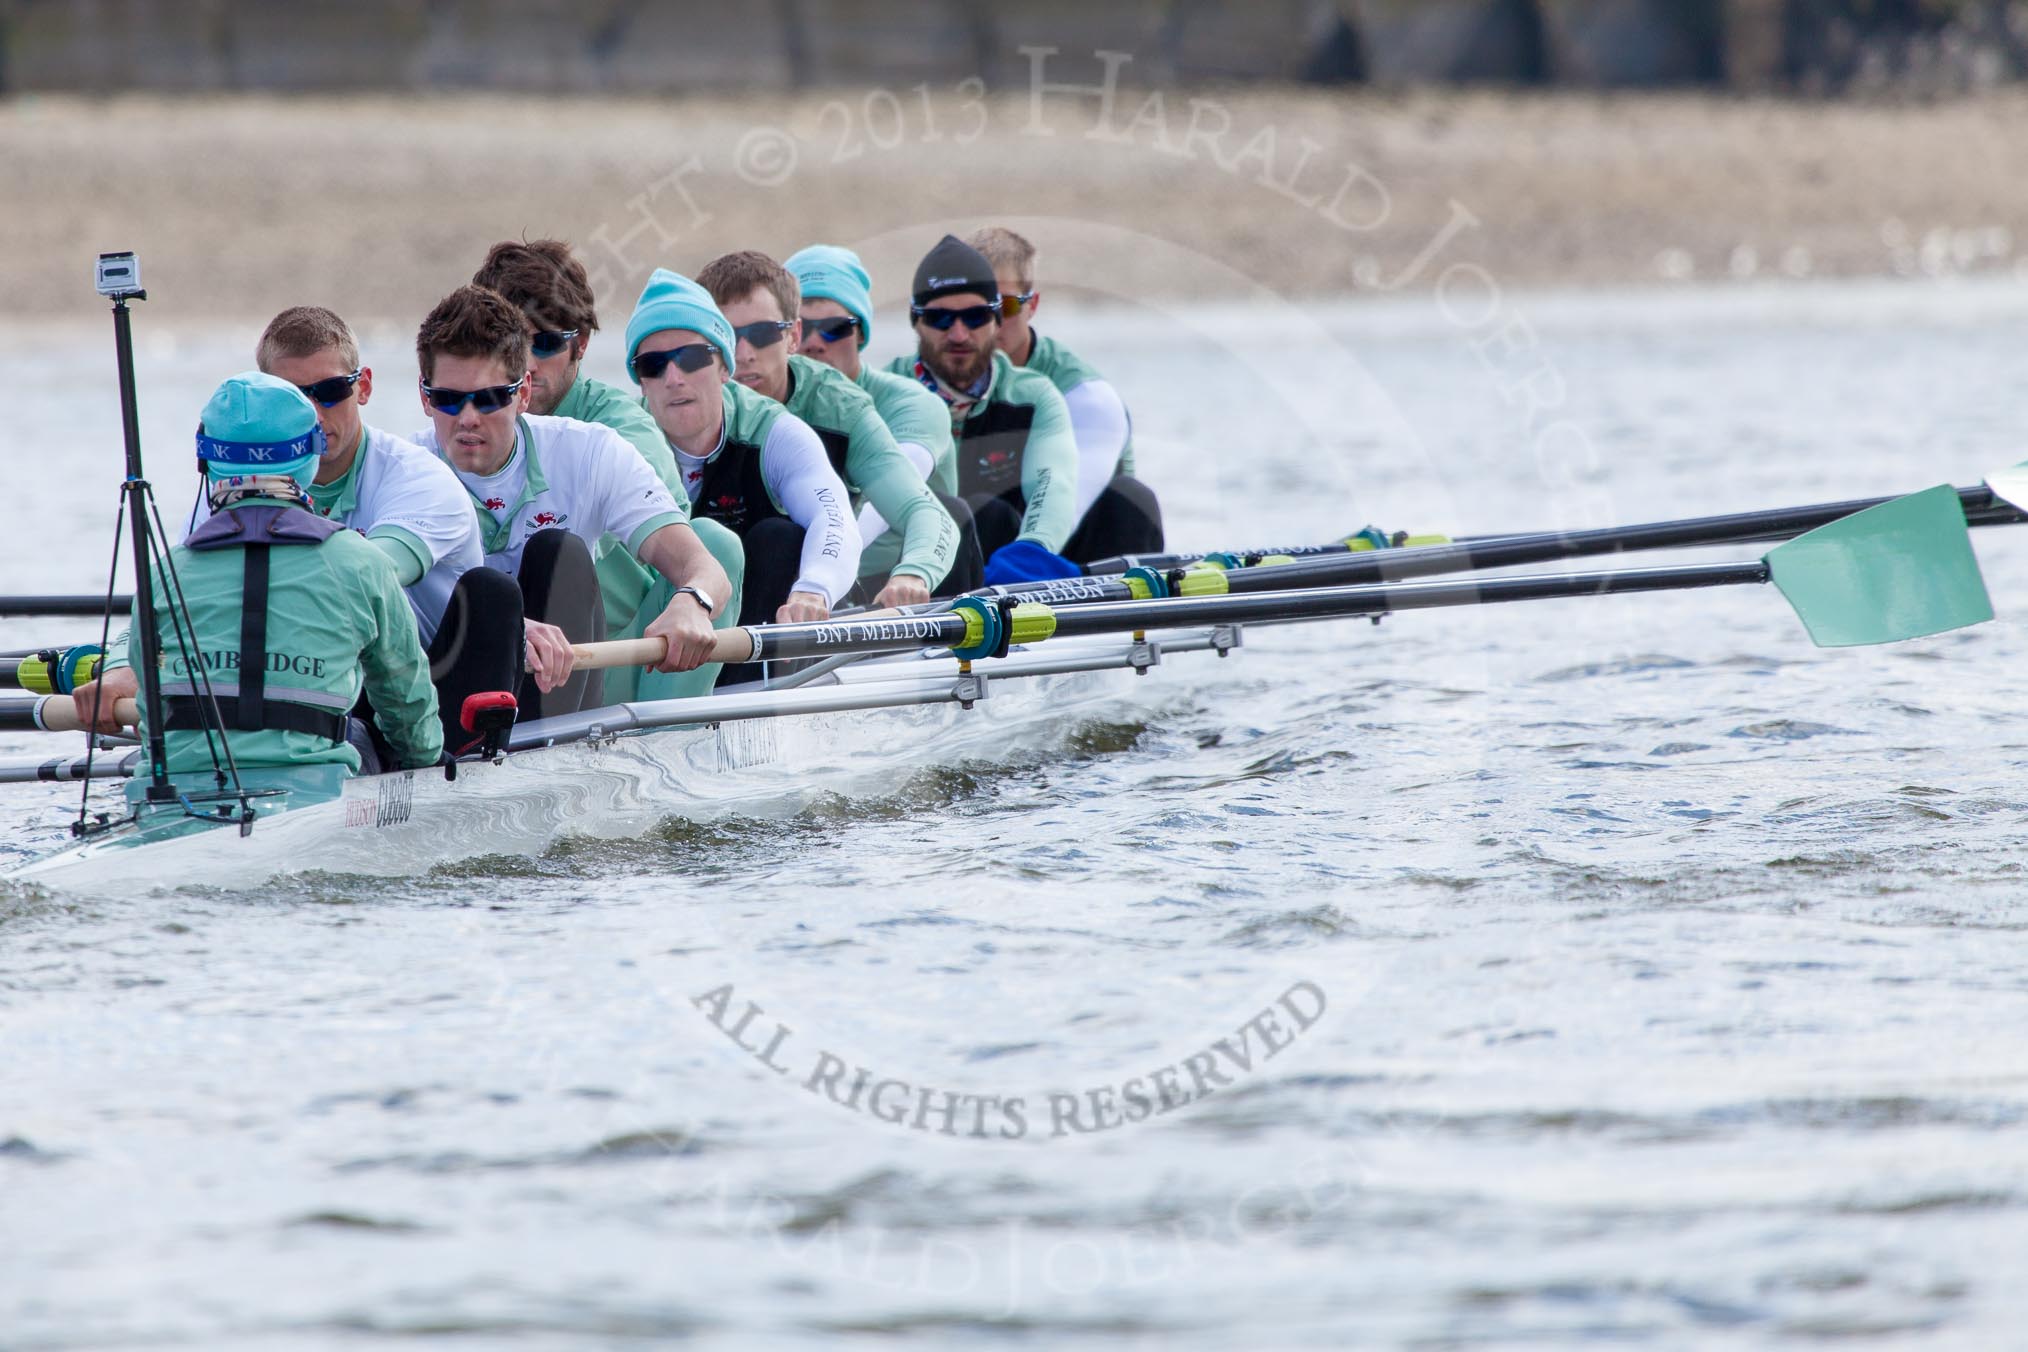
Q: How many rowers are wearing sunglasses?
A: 8